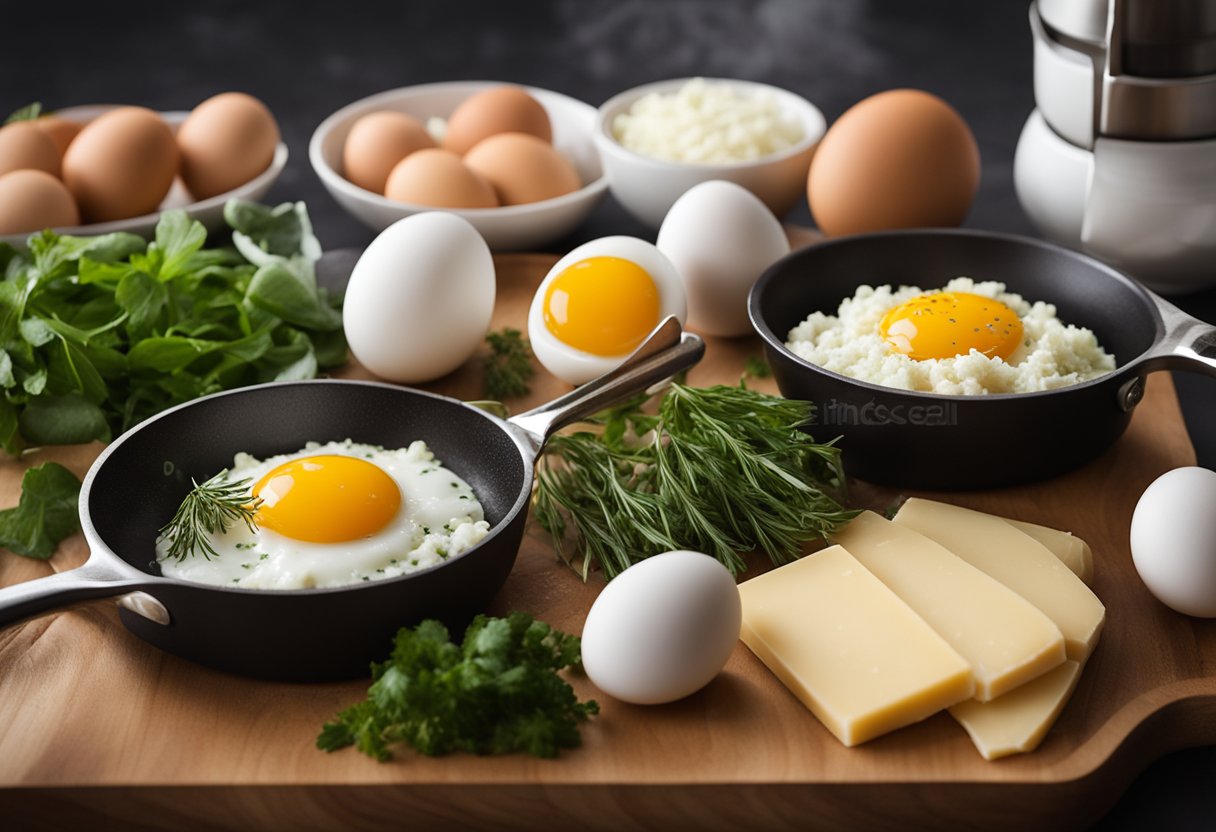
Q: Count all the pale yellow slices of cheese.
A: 5